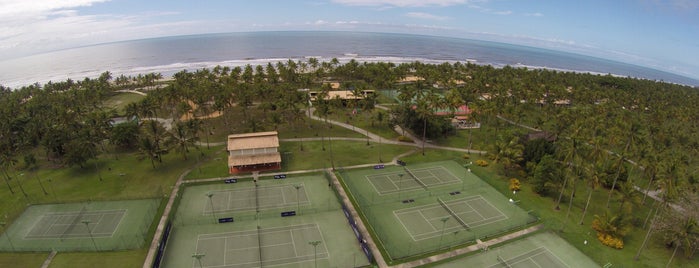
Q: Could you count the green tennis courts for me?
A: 6